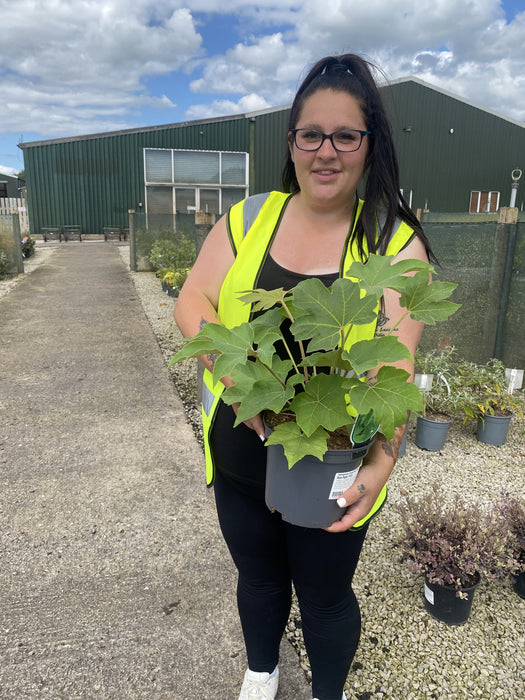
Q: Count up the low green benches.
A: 4